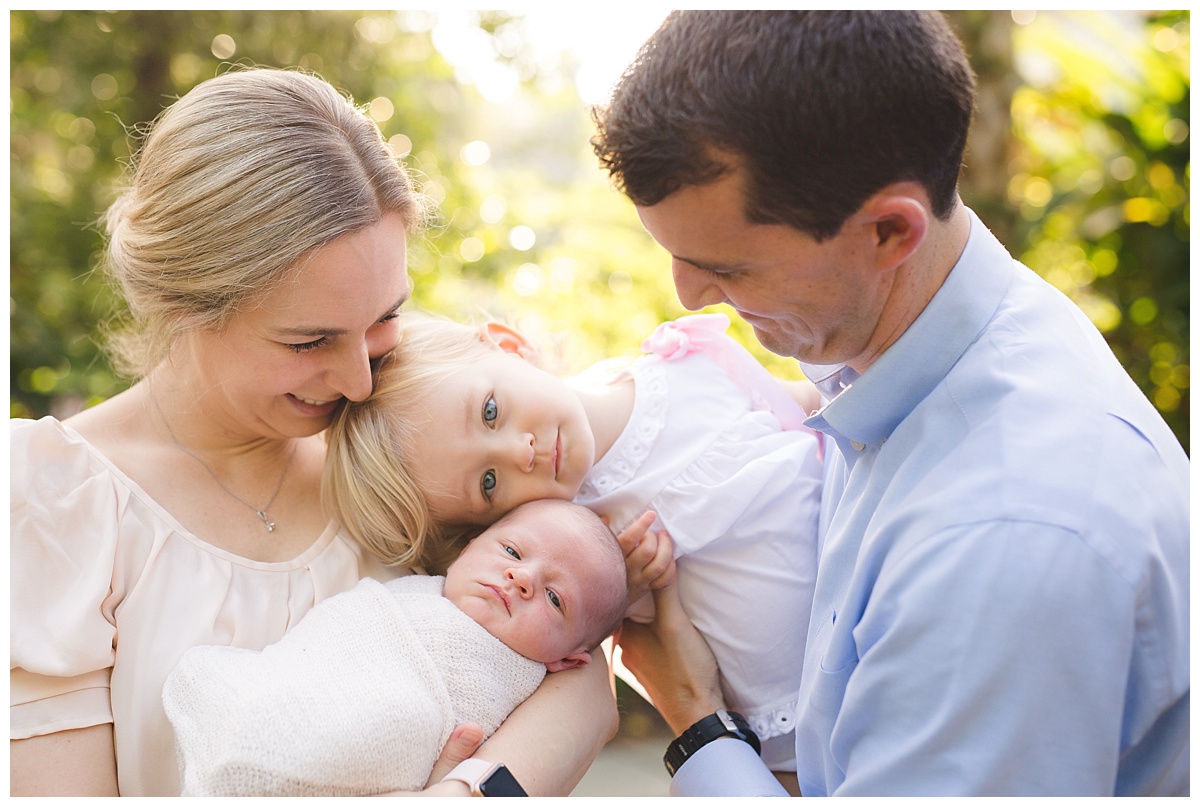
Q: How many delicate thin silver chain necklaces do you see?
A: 1